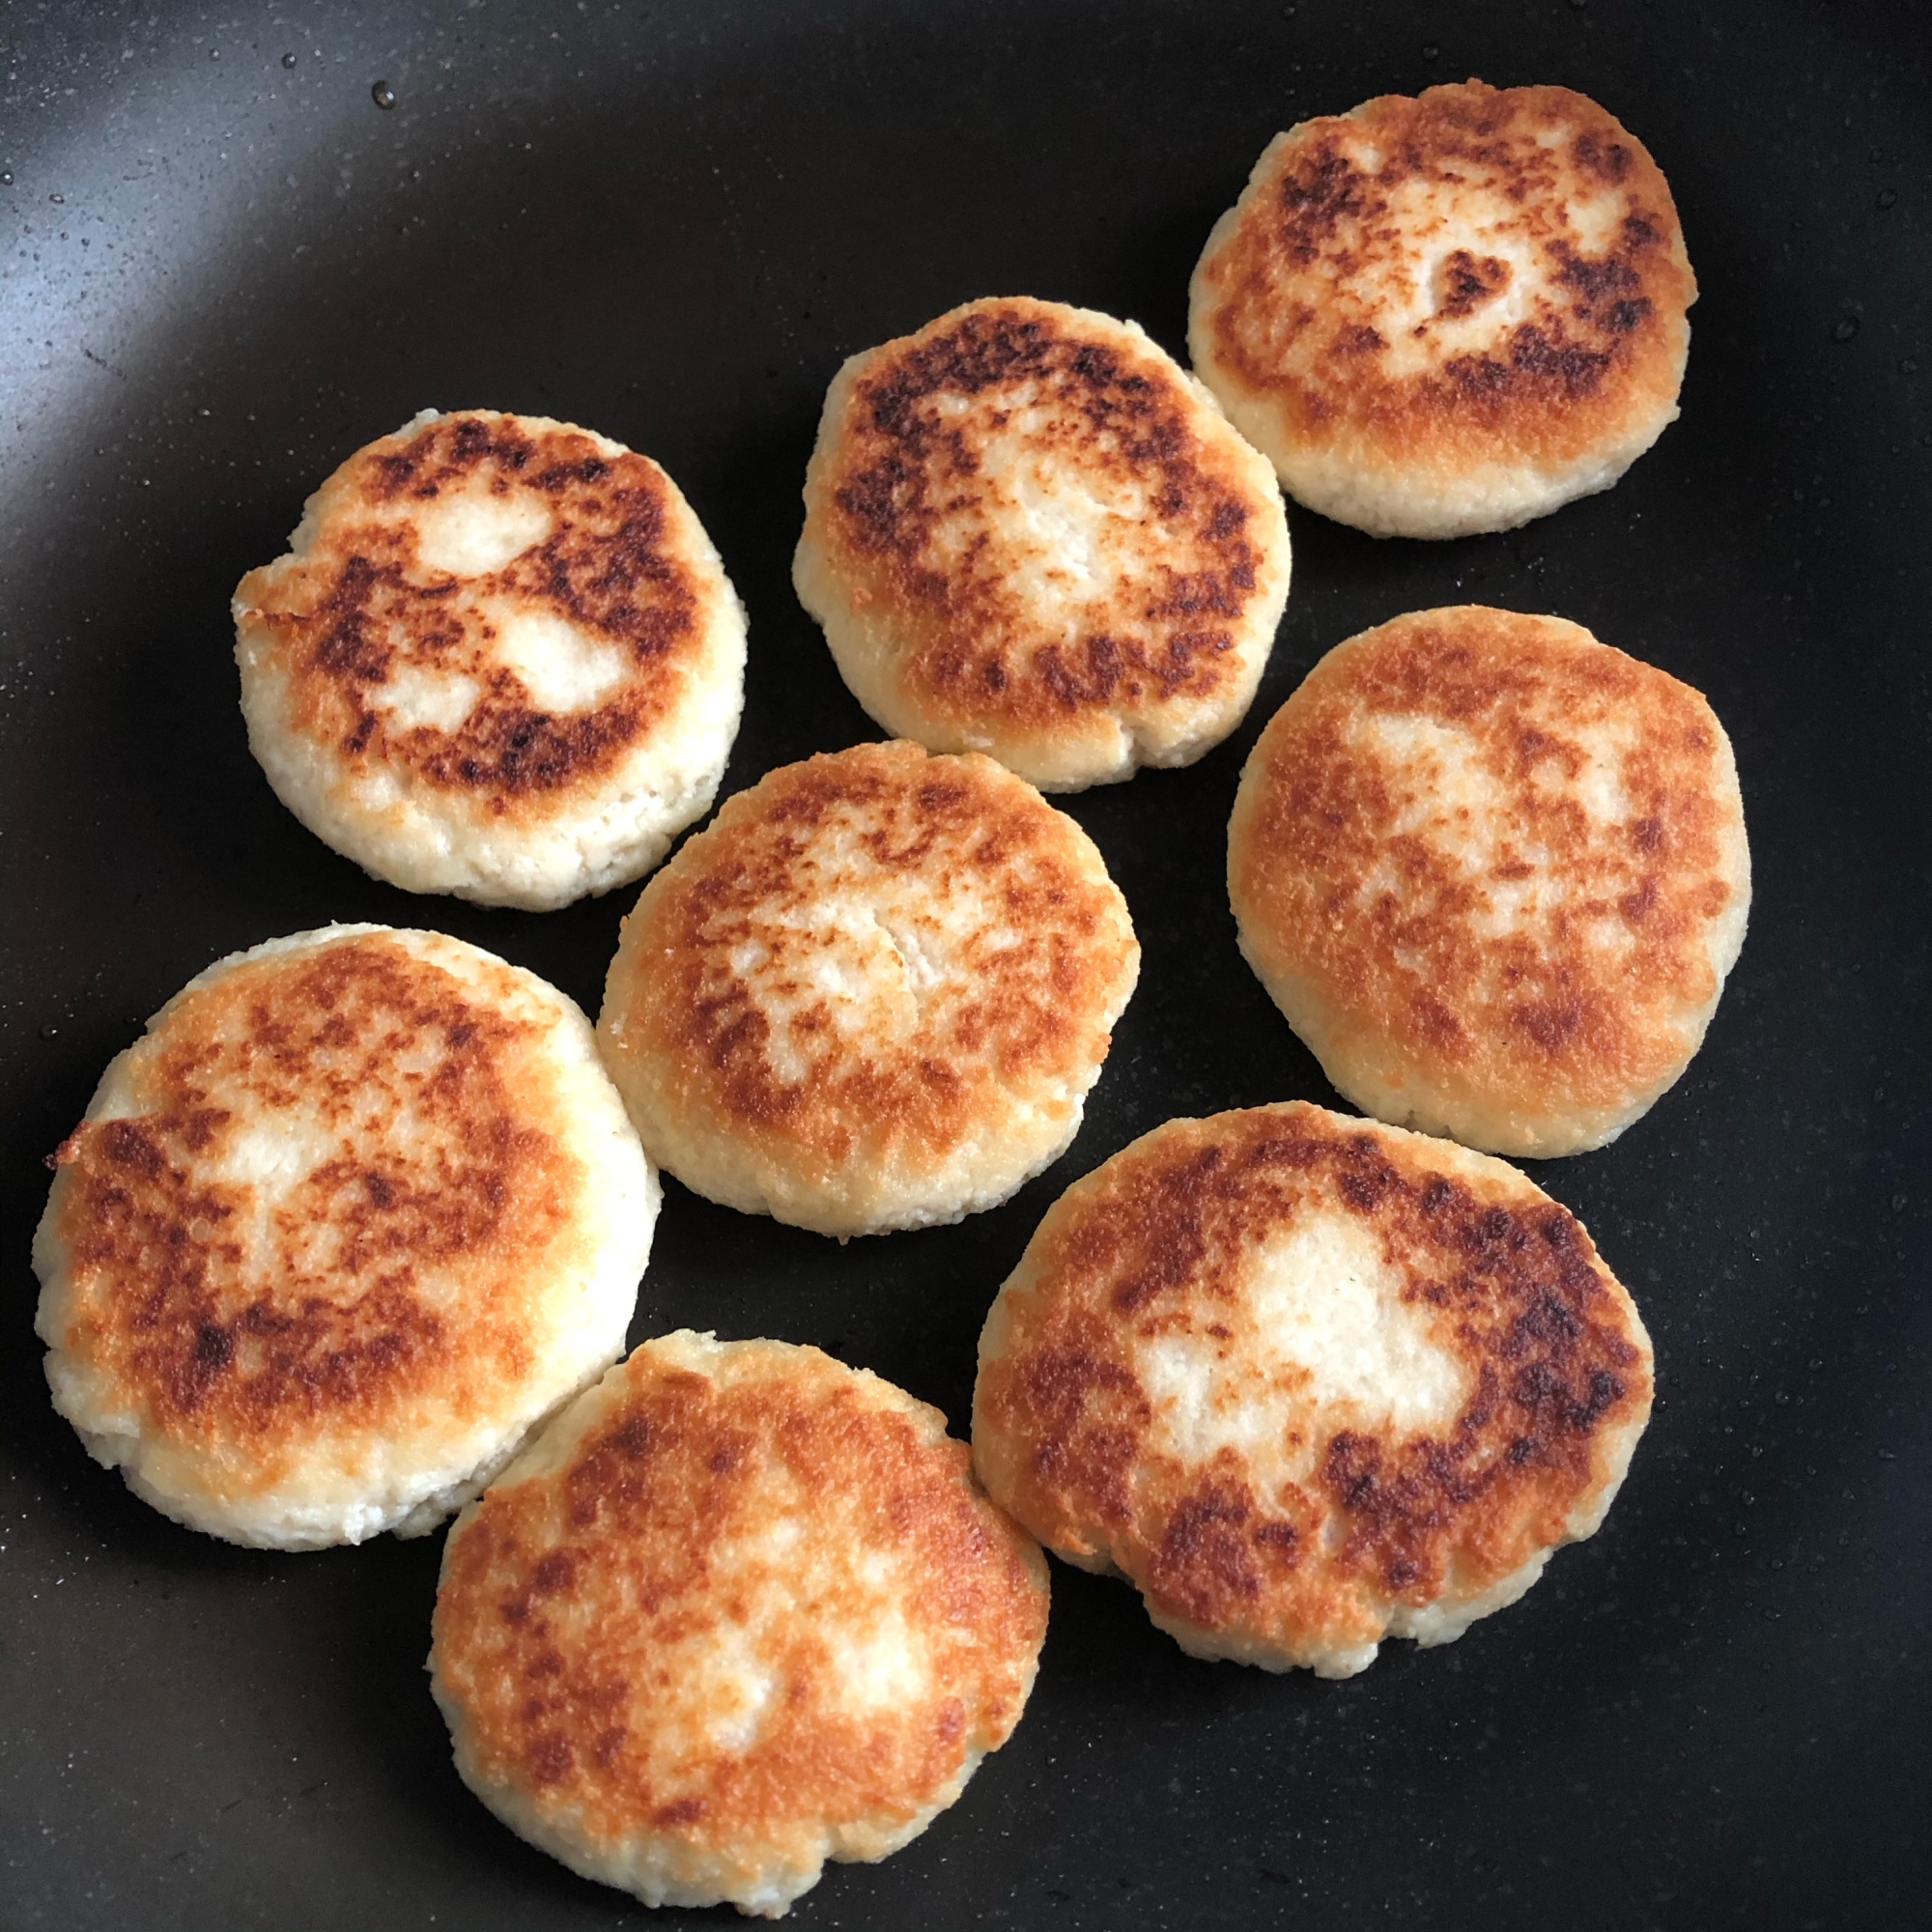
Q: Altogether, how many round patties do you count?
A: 8